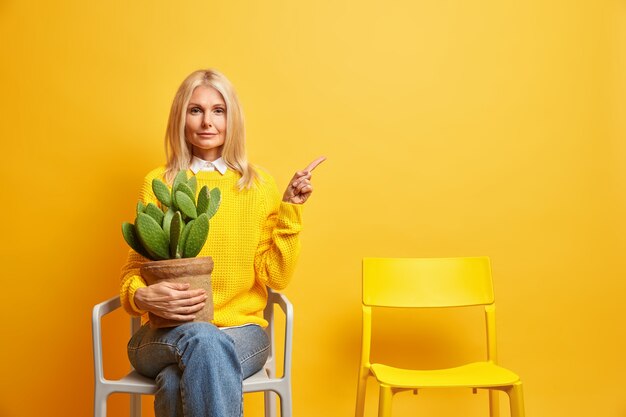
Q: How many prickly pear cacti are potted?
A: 1